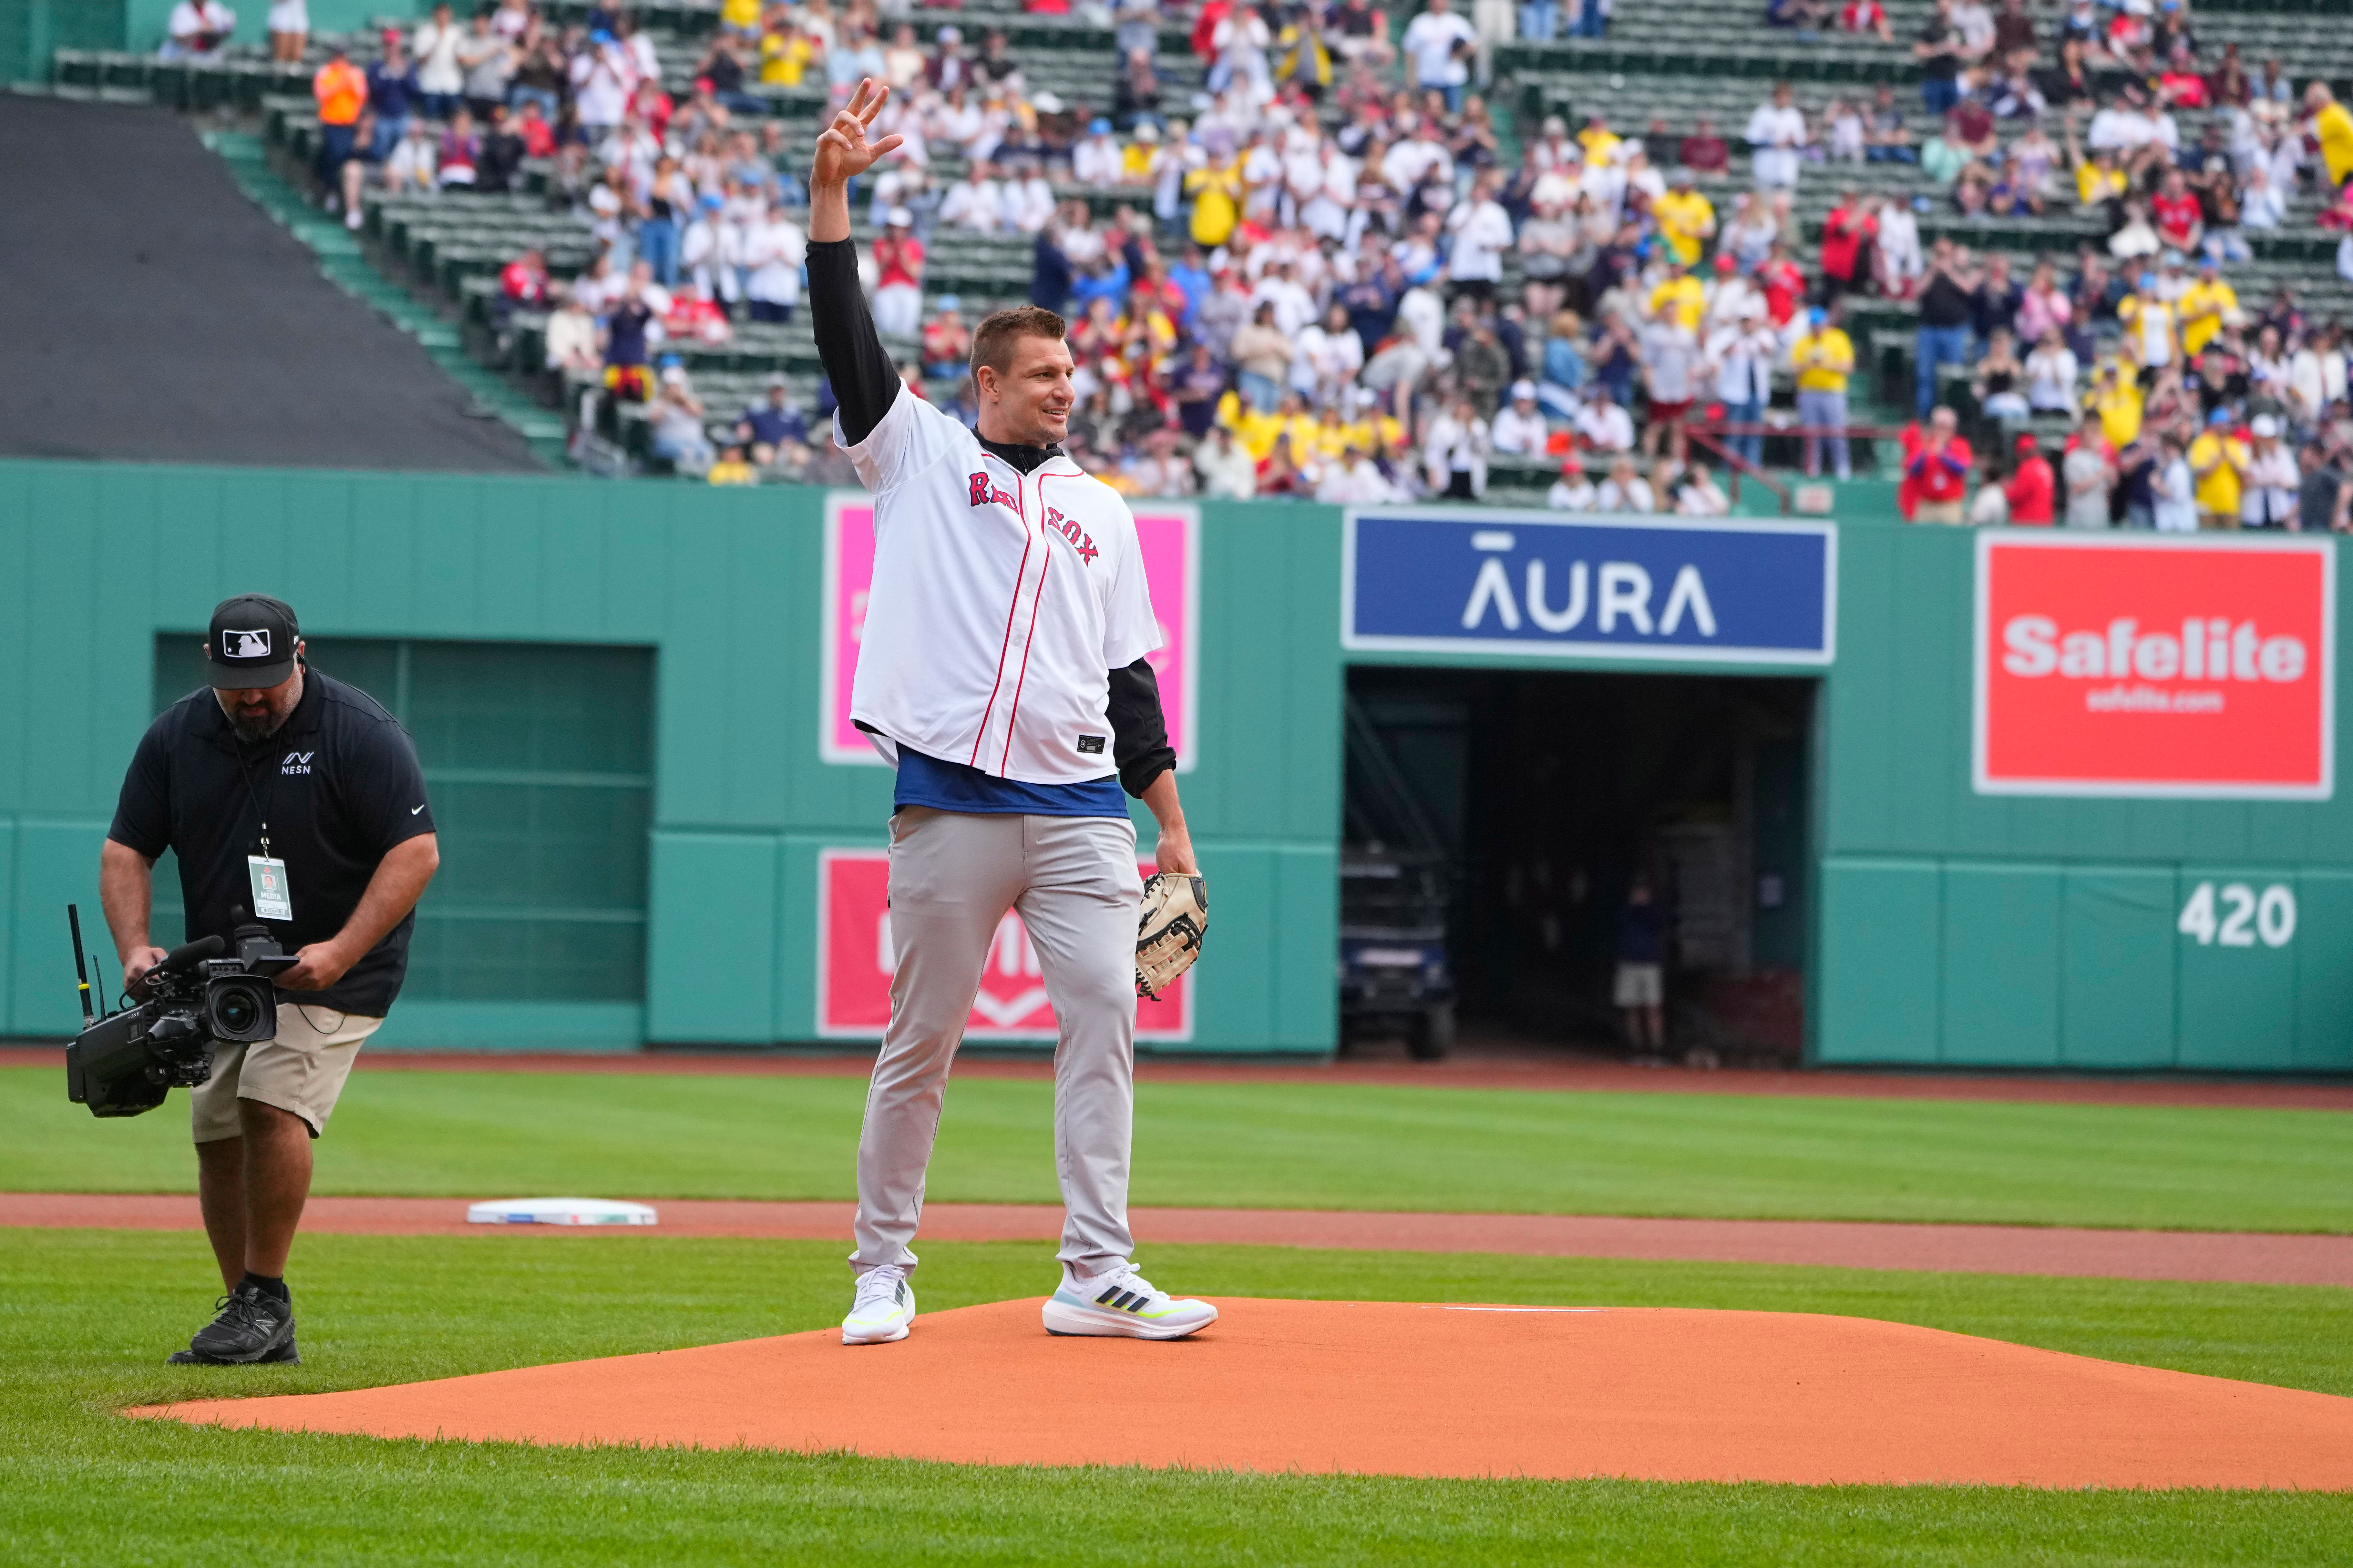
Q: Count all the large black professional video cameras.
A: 1